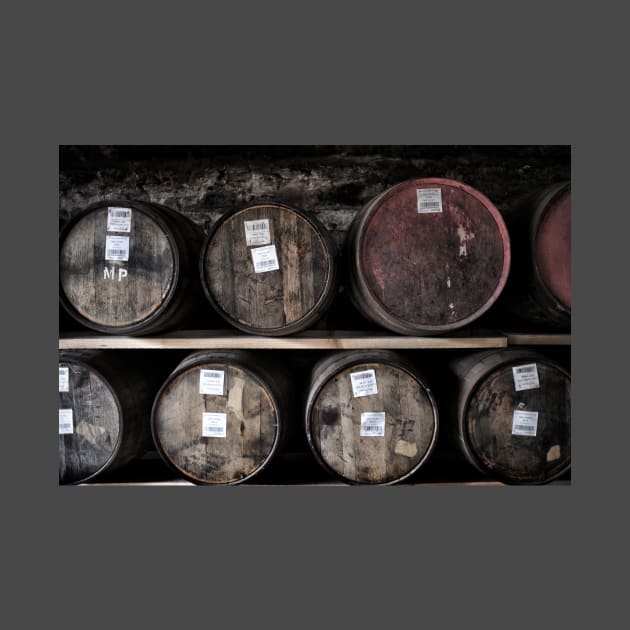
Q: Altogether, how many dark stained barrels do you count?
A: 6